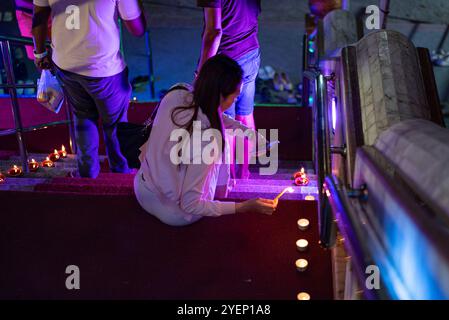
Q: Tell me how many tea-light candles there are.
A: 5